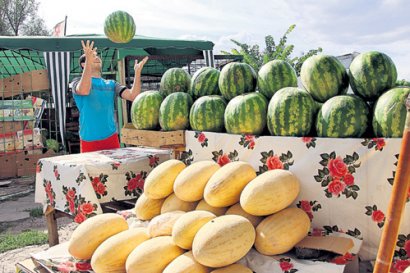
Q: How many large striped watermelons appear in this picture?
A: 14